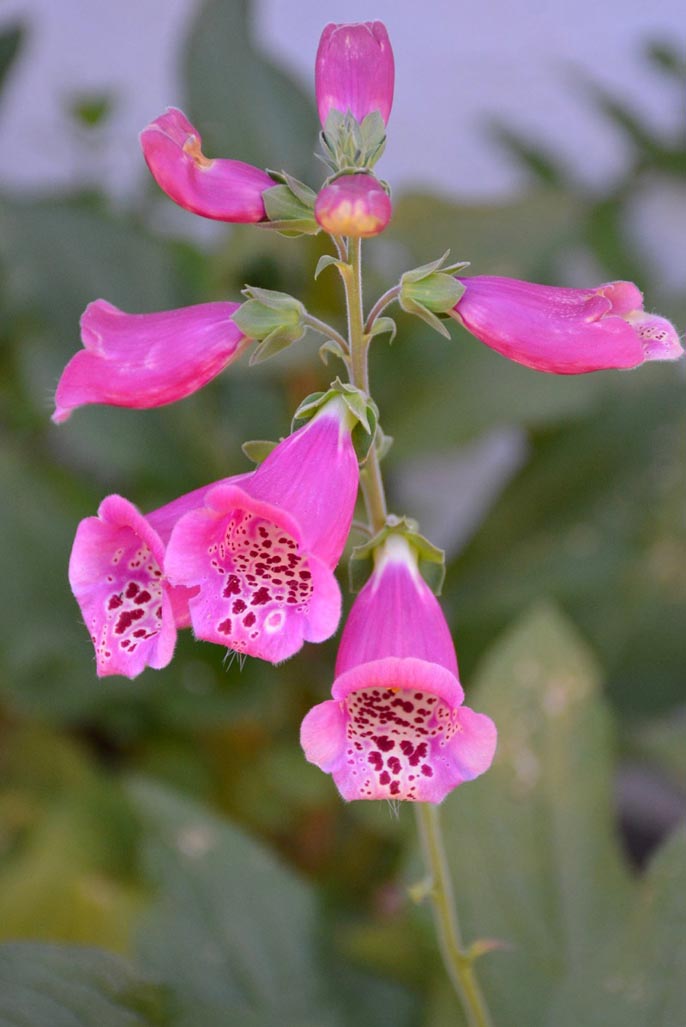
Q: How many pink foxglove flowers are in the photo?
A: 8